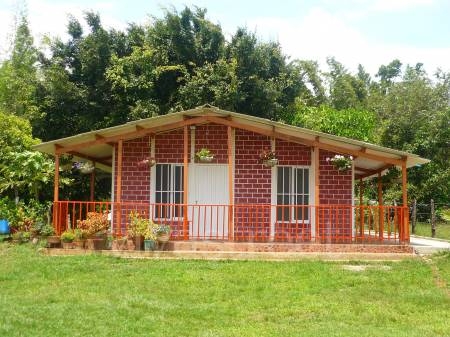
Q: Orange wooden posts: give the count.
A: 9